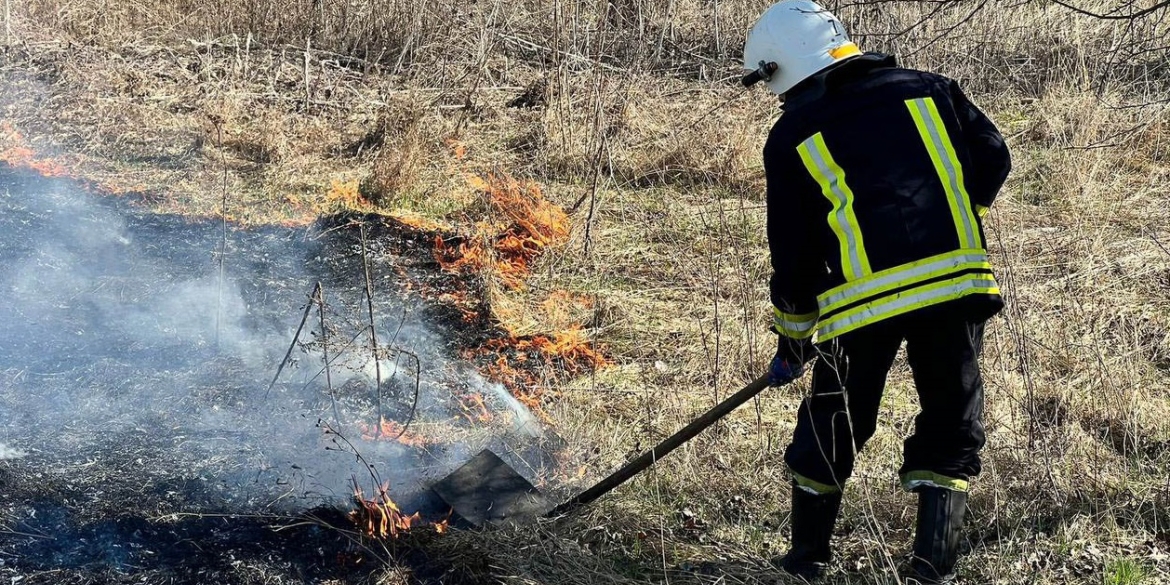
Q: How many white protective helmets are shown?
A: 1